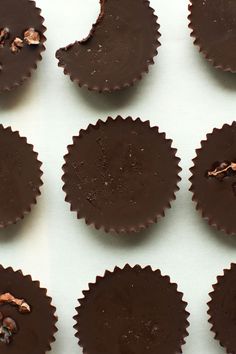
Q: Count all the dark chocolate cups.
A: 9